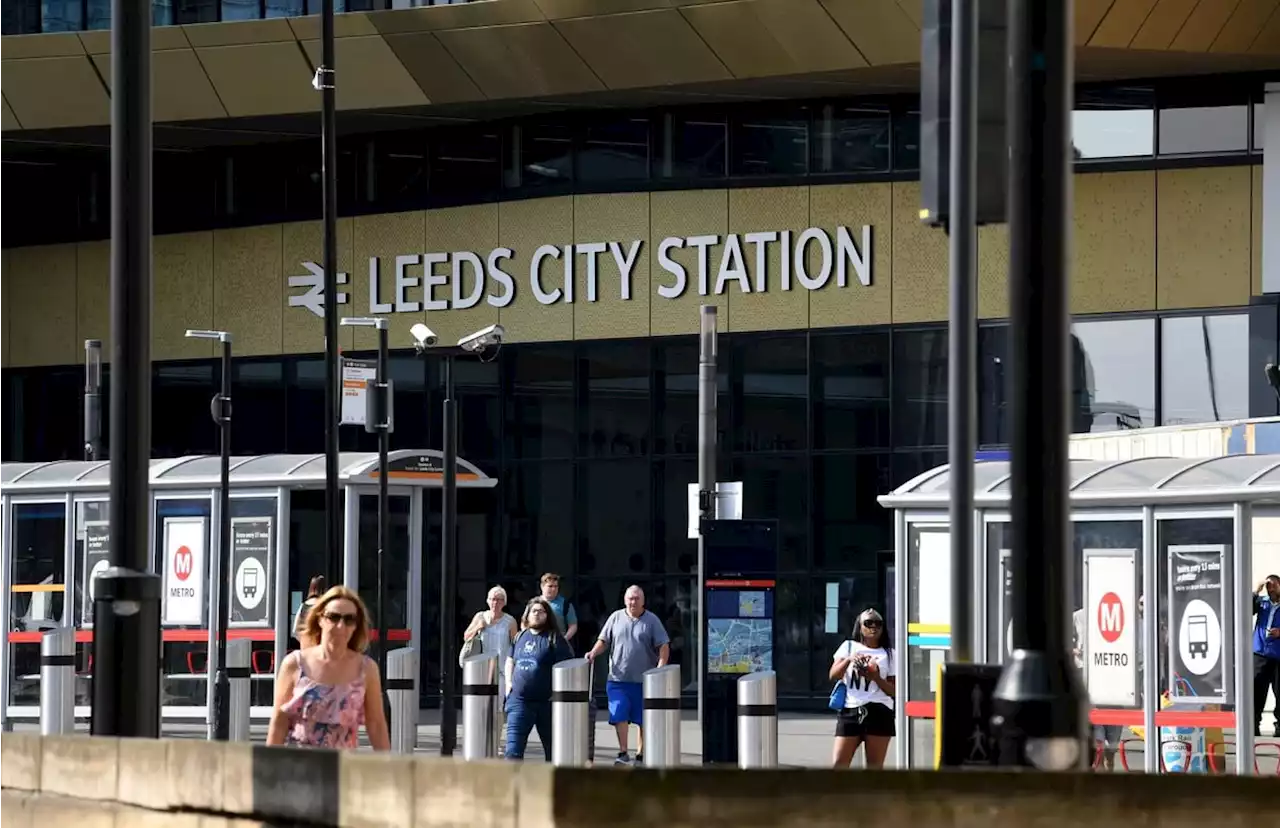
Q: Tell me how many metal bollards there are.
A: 7